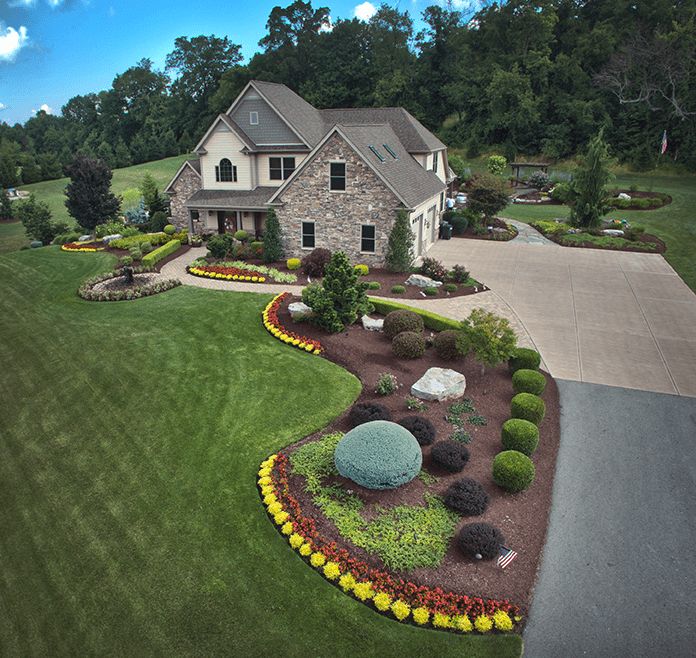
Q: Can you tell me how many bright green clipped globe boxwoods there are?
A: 5